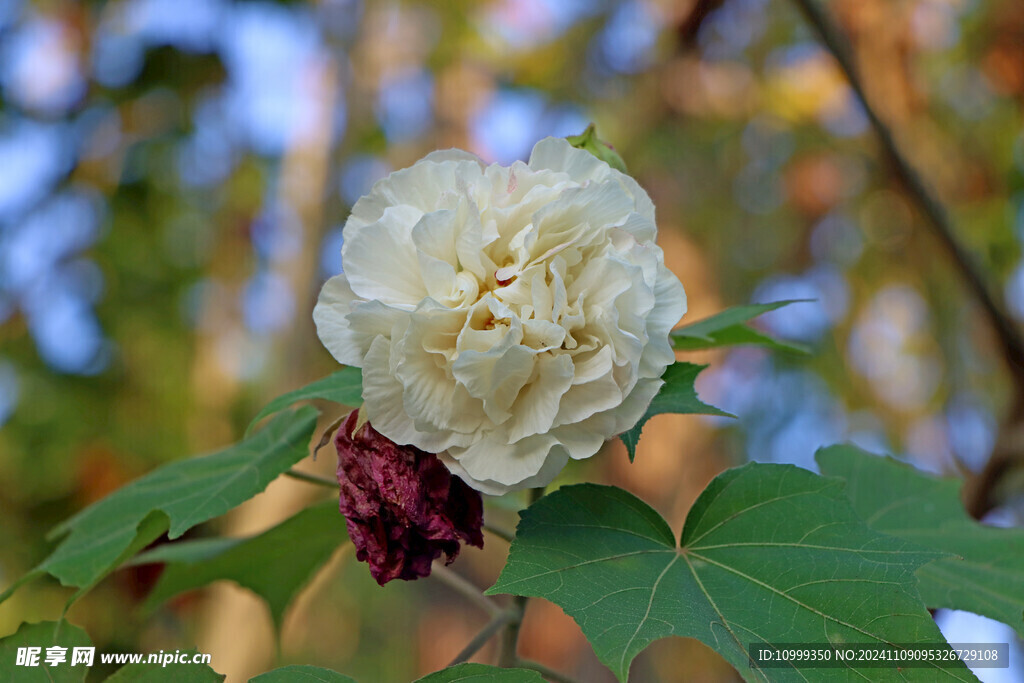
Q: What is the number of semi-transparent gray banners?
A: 1